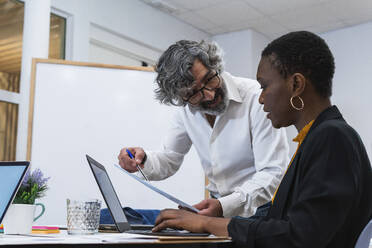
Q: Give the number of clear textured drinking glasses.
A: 1